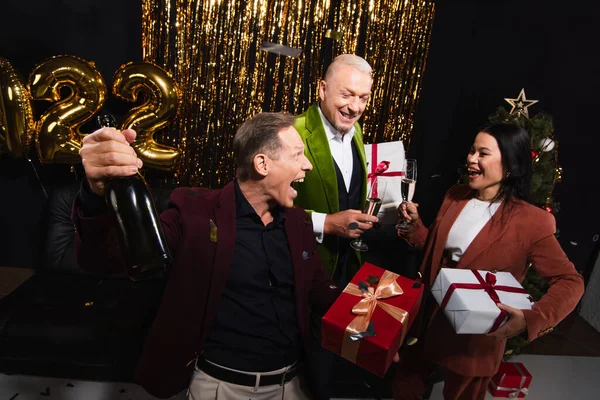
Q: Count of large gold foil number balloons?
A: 3